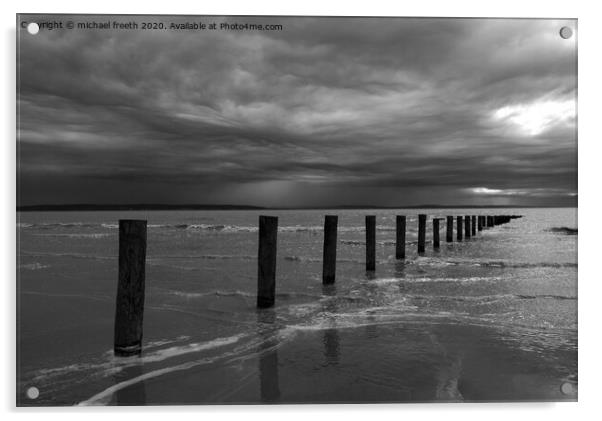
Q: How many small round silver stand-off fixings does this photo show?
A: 4